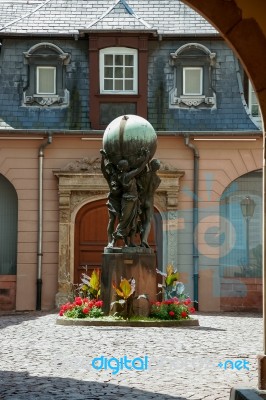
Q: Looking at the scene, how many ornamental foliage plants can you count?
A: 3